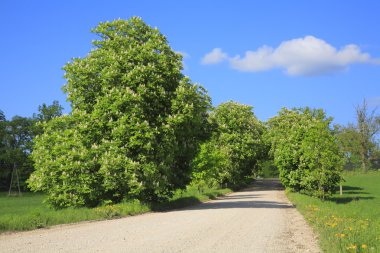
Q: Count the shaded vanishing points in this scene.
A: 1